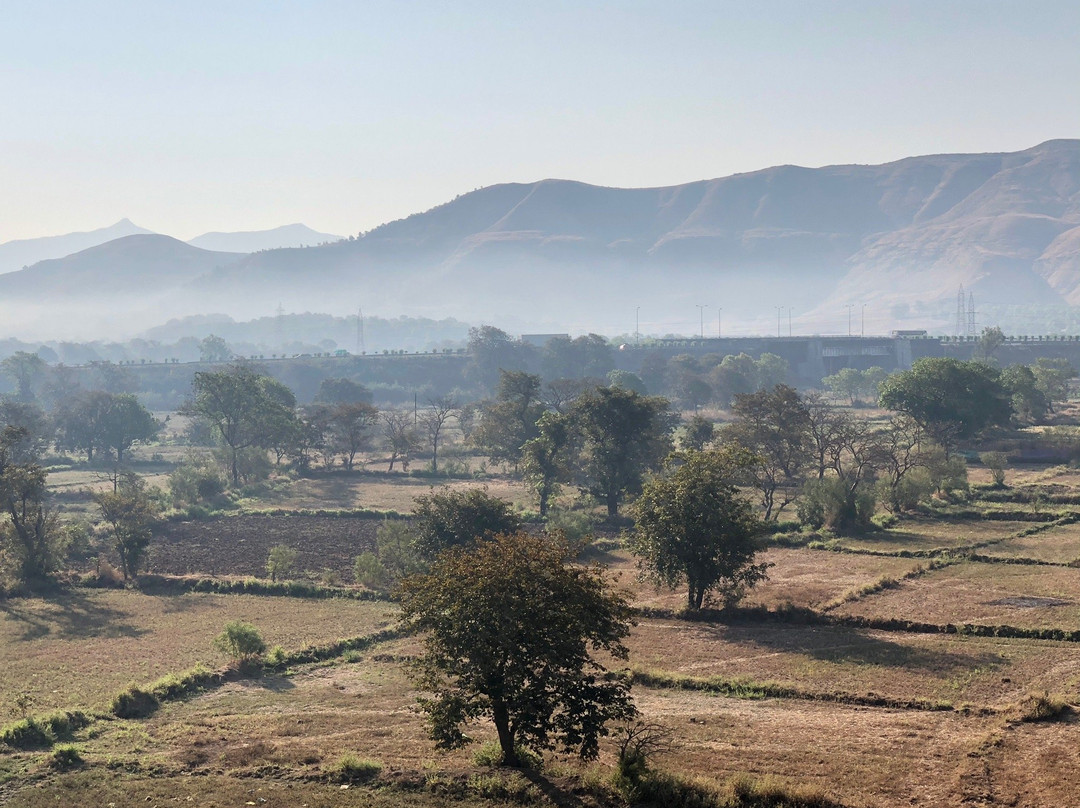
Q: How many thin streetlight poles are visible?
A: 7